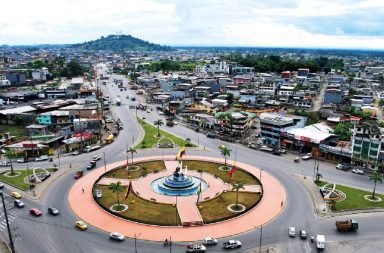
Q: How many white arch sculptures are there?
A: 3